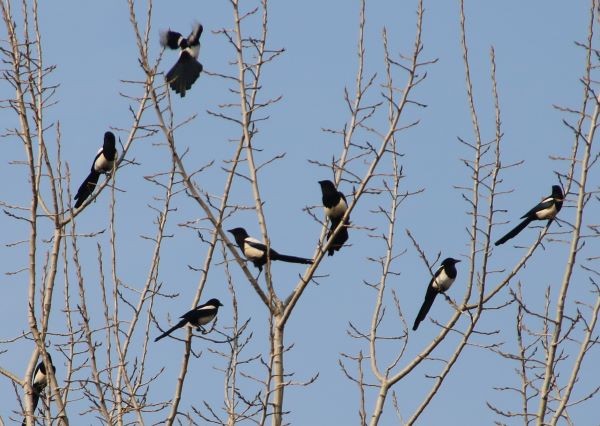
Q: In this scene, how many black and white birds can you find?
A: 8